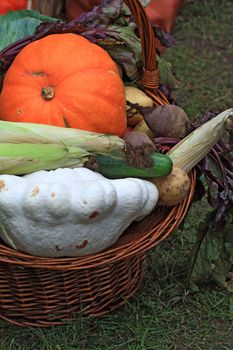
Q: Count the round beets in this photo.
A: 2